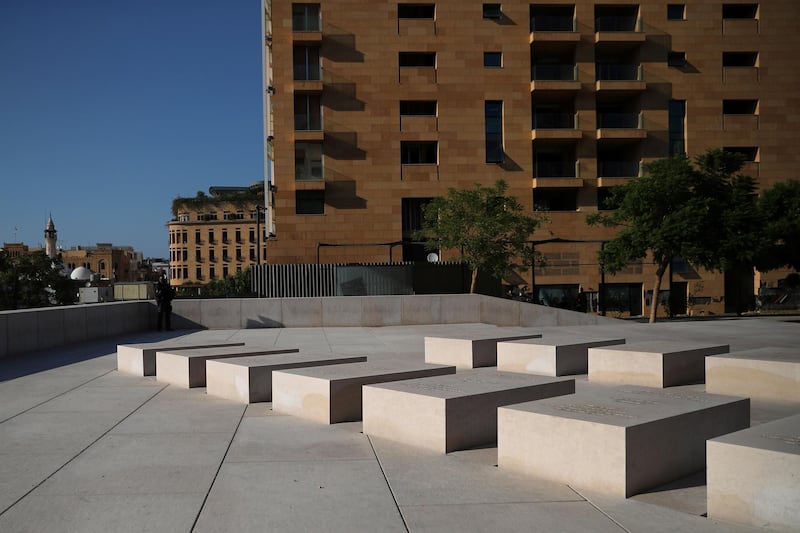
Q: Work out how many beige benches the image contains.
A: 11